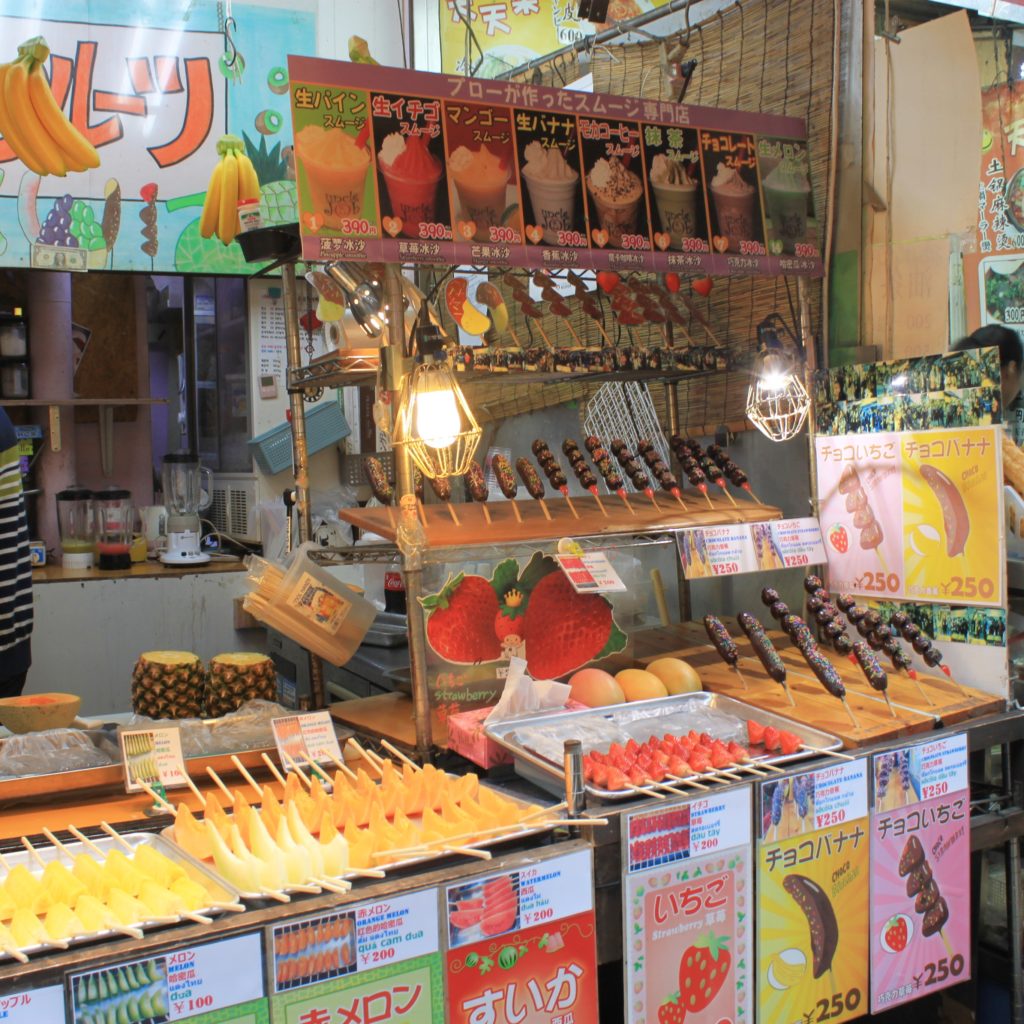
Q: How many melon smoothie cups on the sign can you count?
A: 1